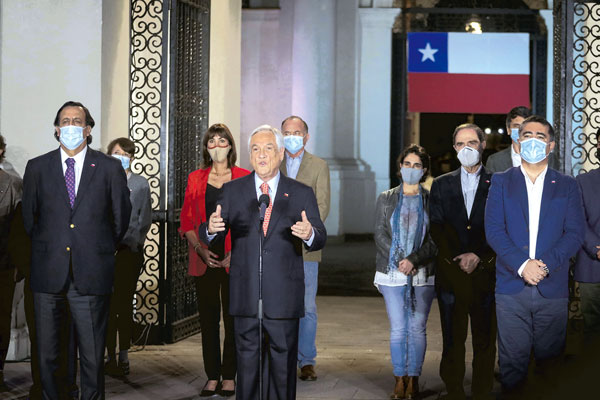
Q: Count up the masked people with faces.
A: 8